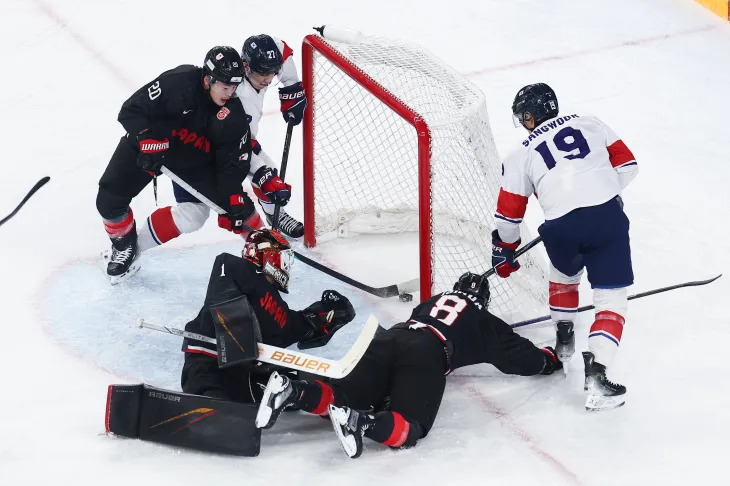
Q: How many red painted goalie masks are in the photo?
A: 1